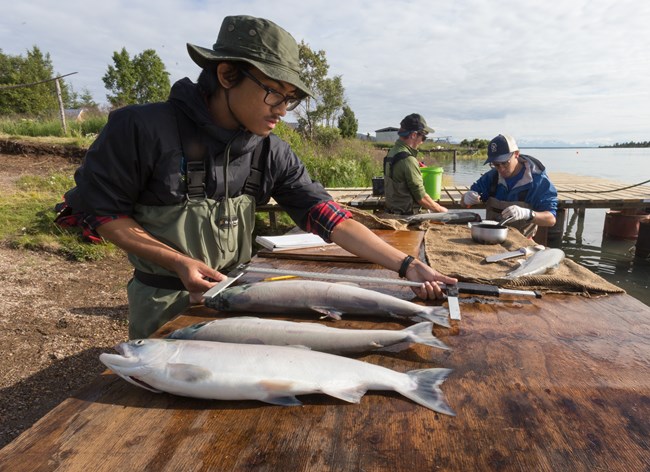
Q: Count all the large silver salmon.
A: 3